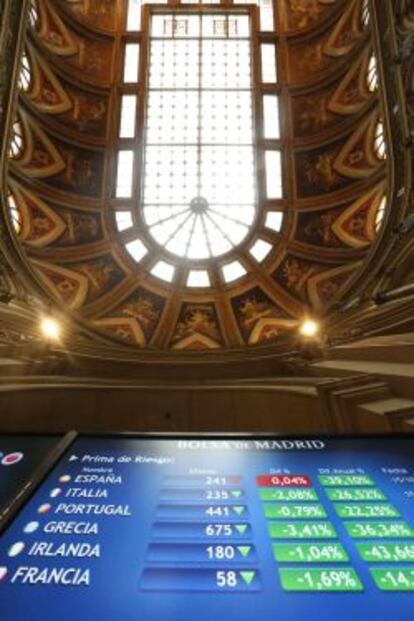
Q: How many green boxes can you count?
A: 11